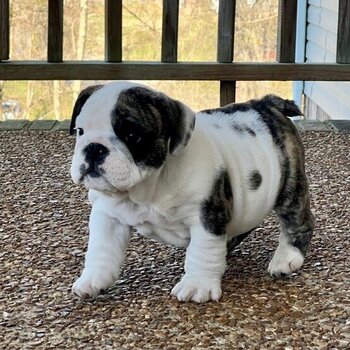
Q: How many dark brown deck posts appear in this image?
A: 7